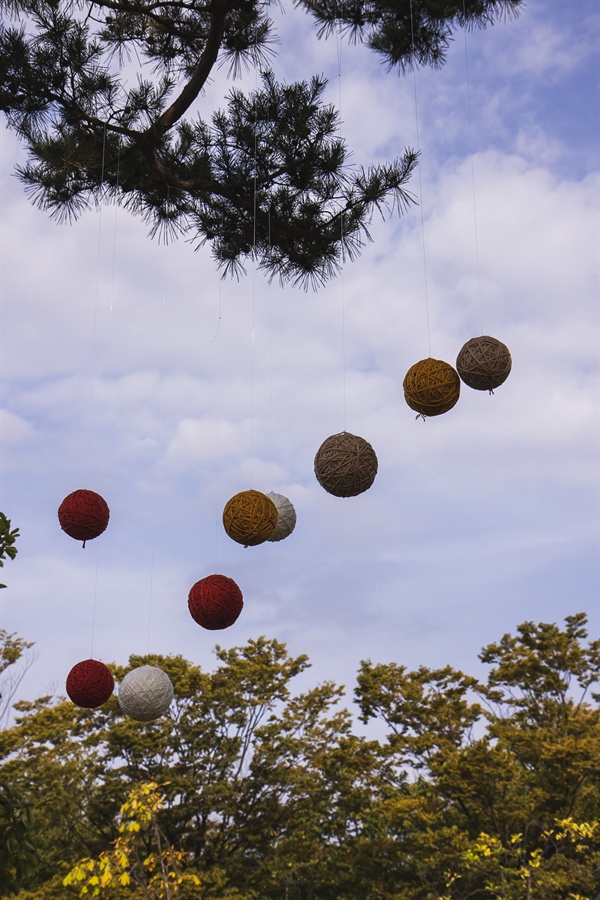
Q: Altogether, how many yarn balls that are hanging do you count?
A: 9